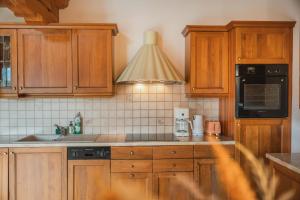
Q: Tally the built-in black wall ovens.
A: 1